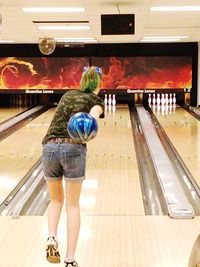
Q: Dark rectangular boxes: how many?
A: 1